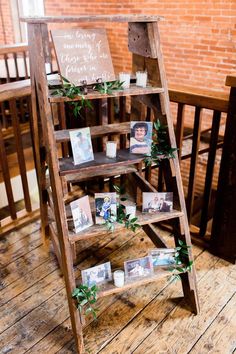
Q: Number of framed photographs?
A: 8